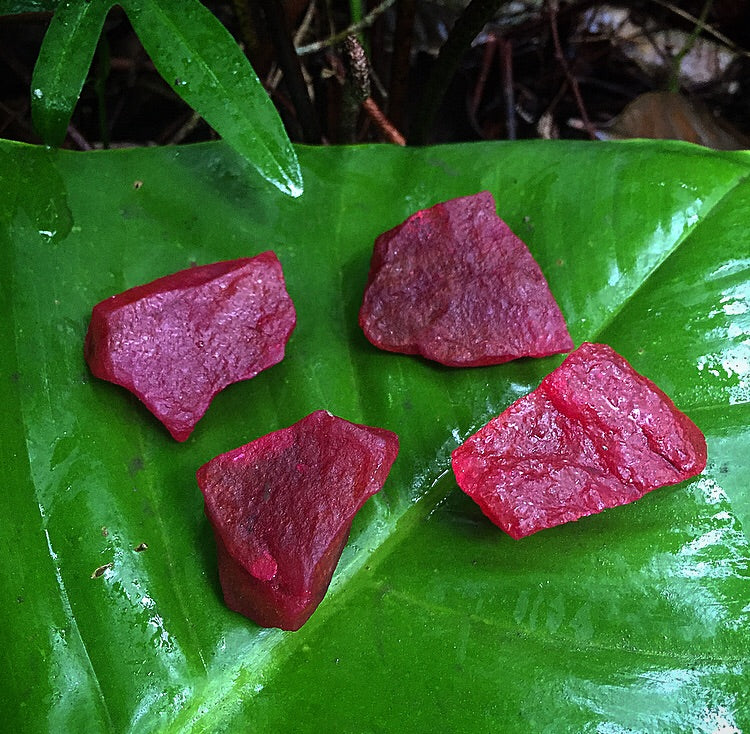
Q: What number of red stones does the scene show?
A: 4